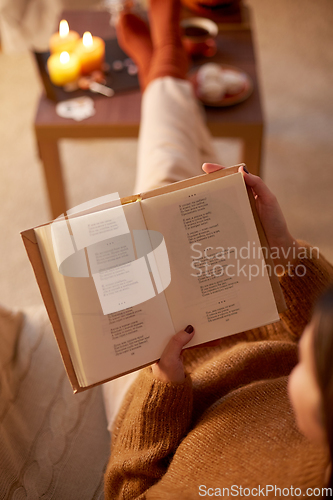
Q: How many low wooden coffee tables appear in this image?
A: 1